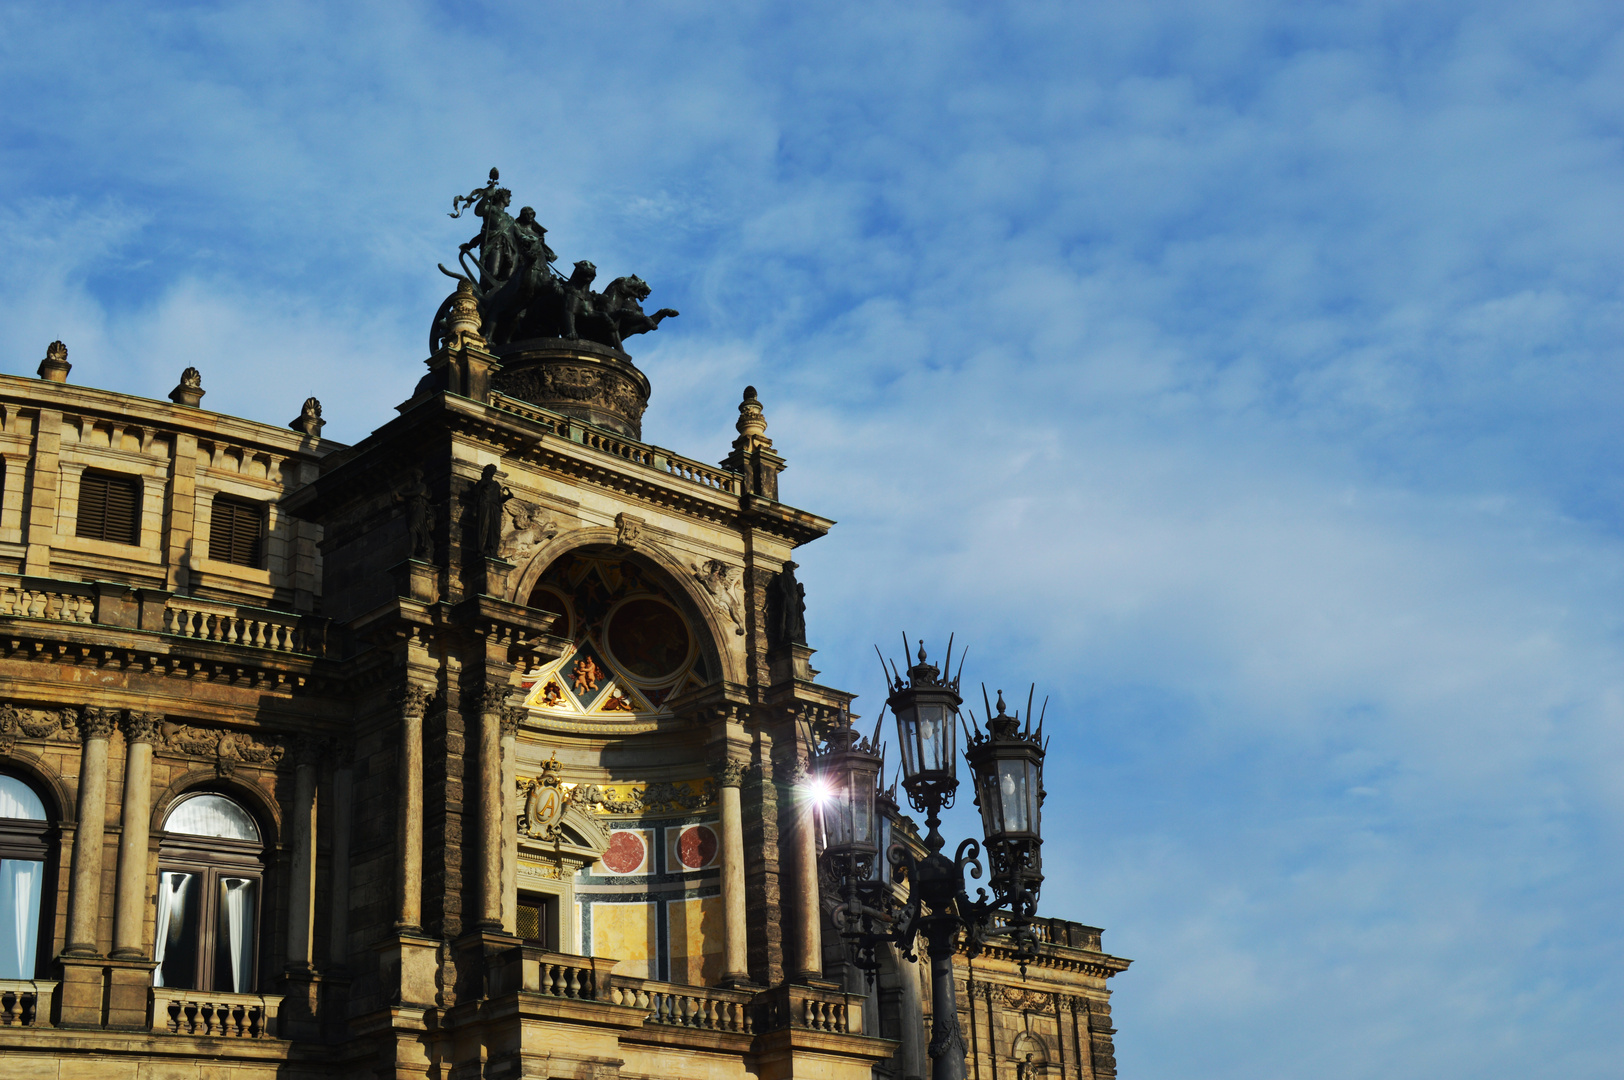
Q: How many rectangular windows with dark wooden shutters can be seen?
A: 2